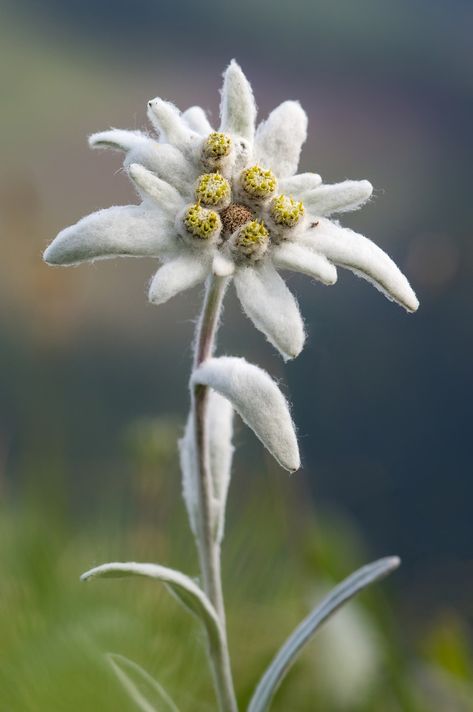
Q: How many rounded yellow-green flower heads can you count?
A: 6